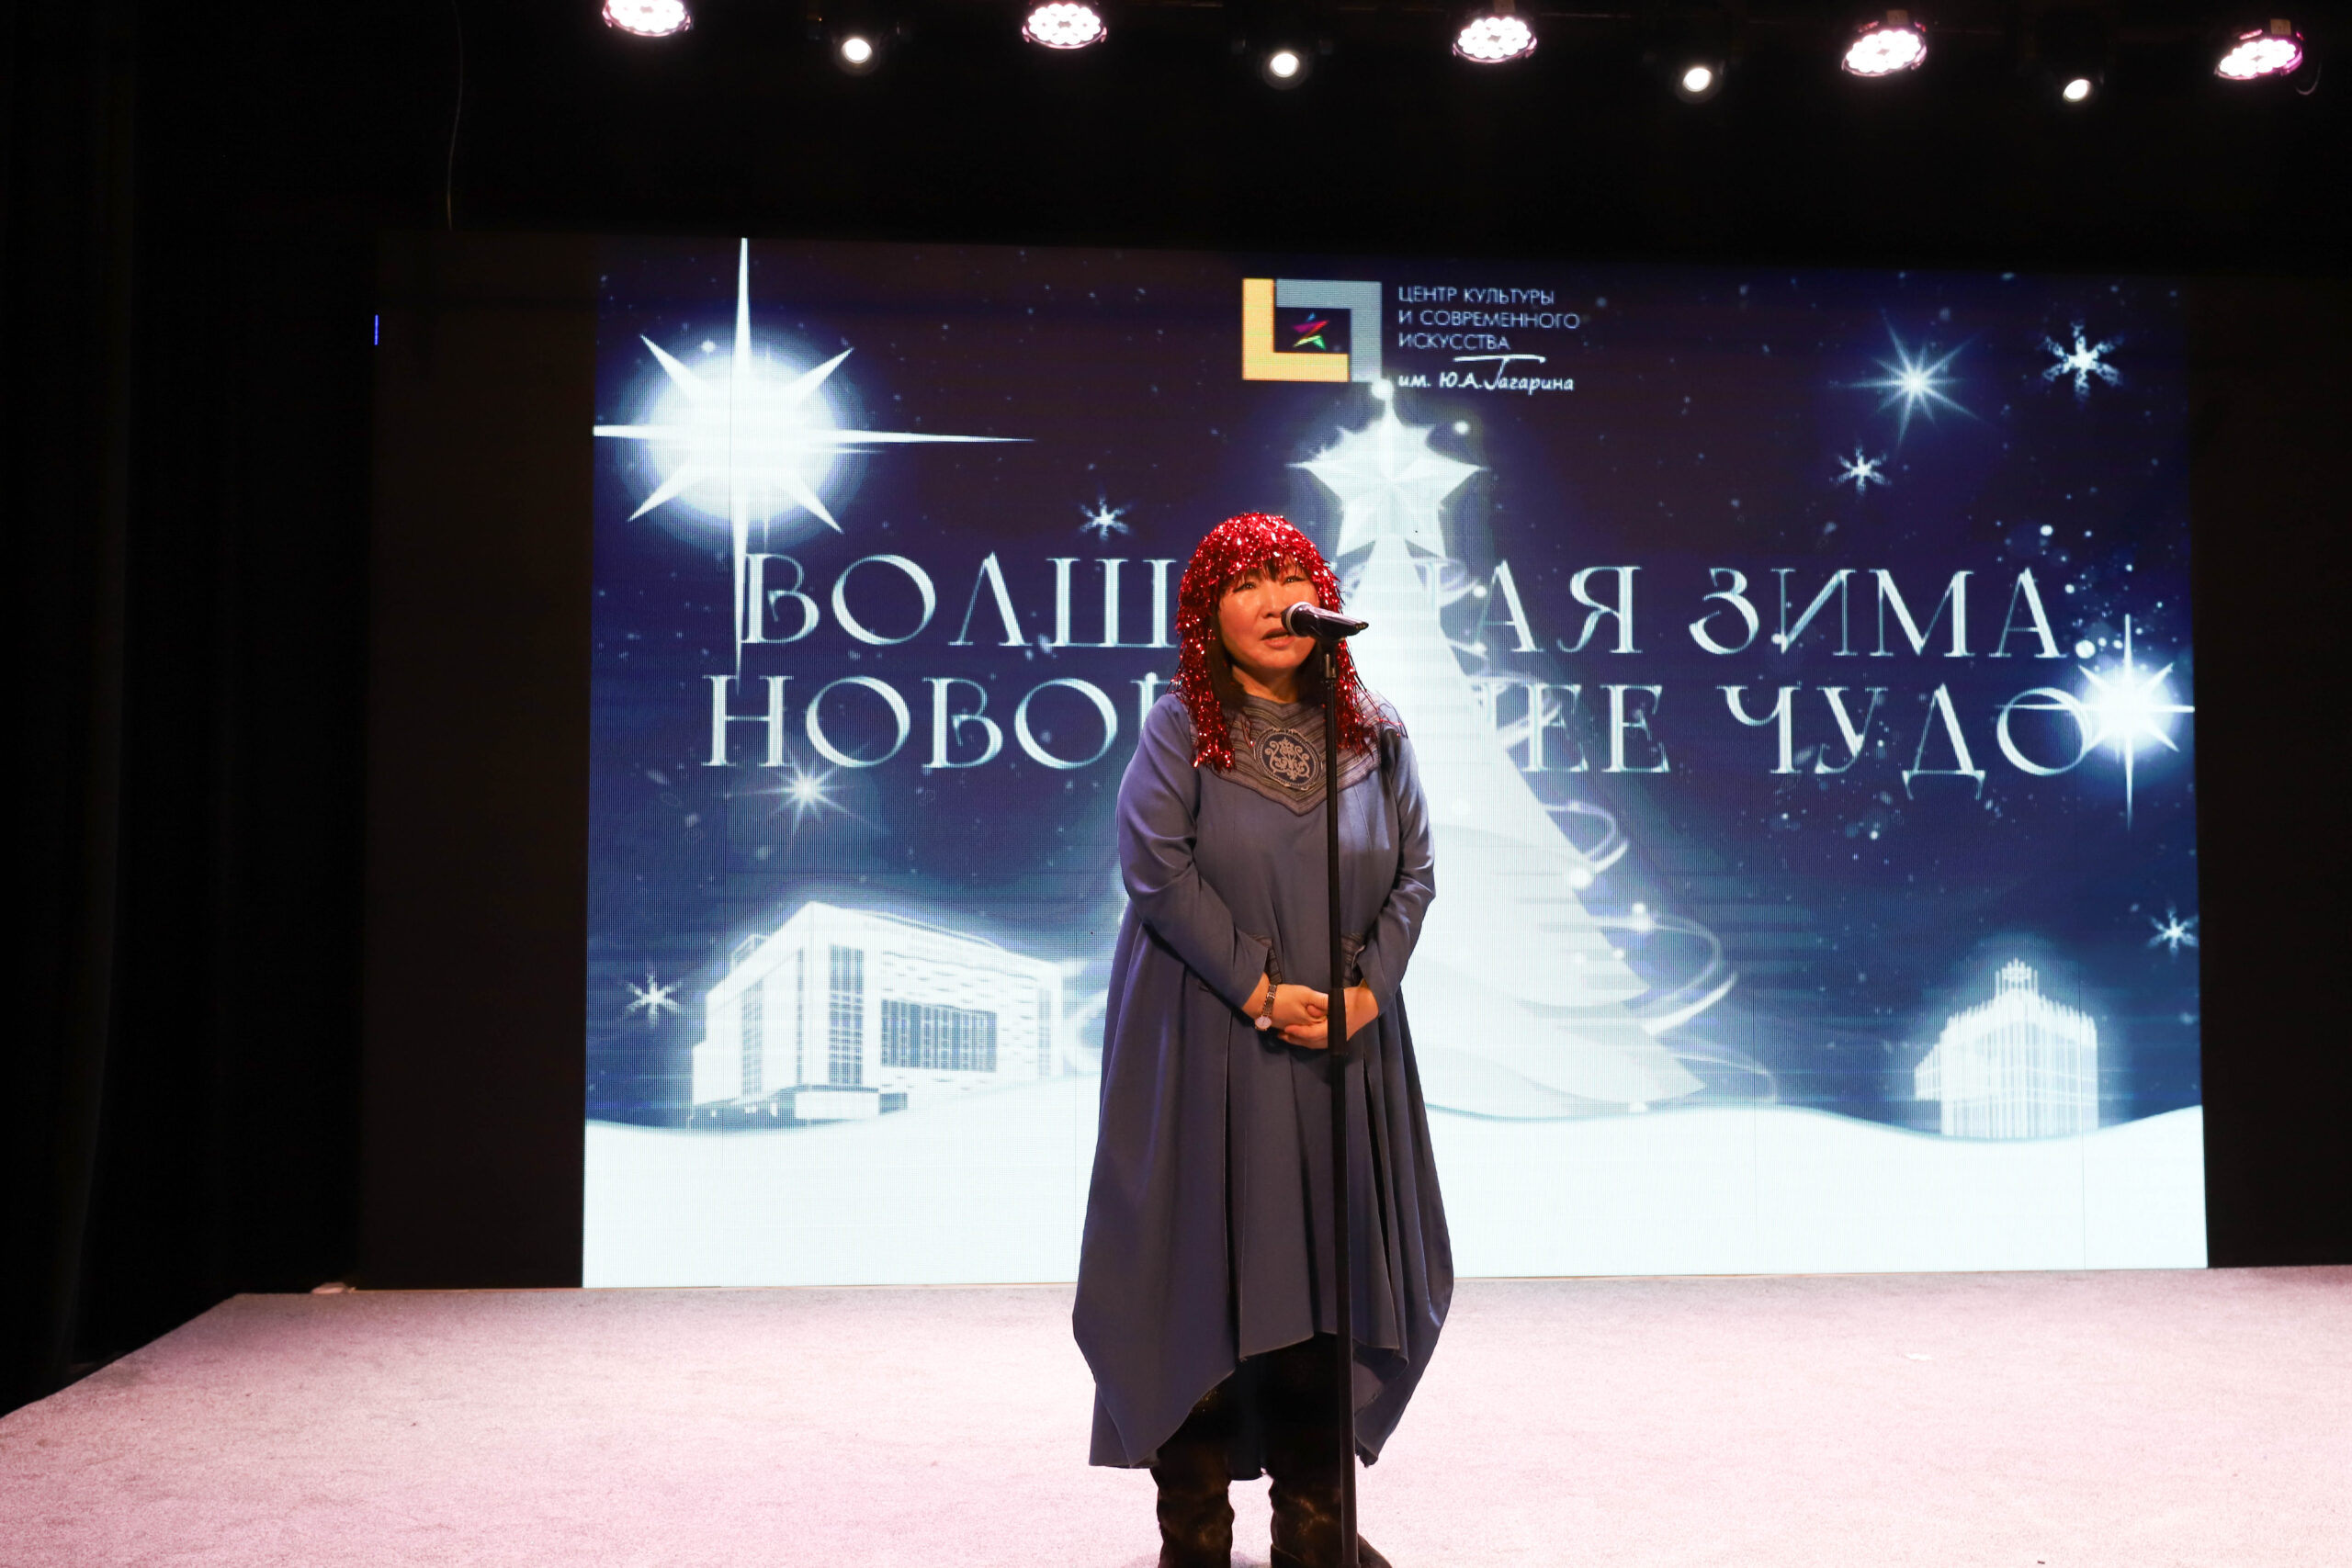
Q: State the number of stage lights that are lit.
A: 9